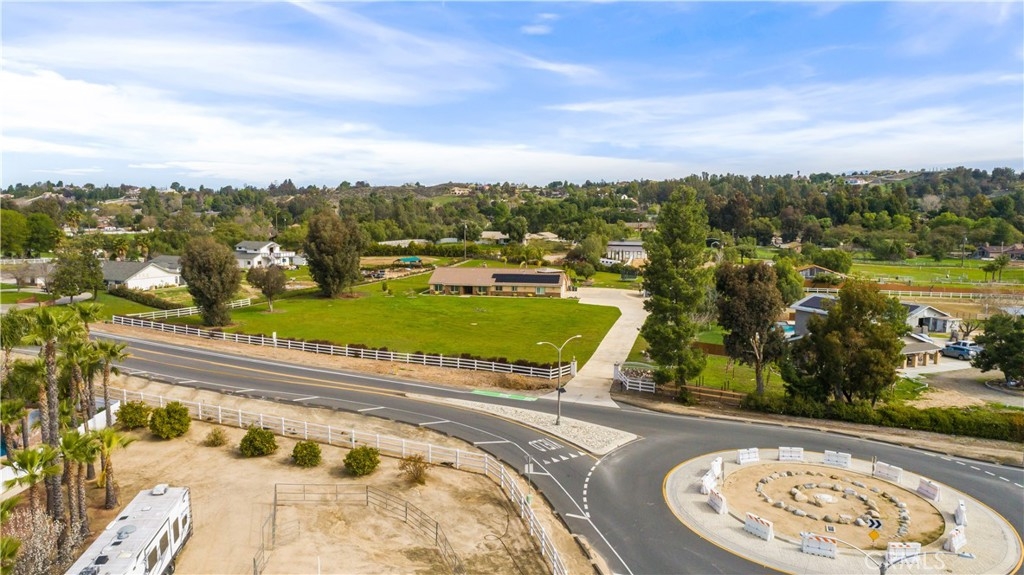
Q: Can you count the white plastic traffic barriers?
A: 13